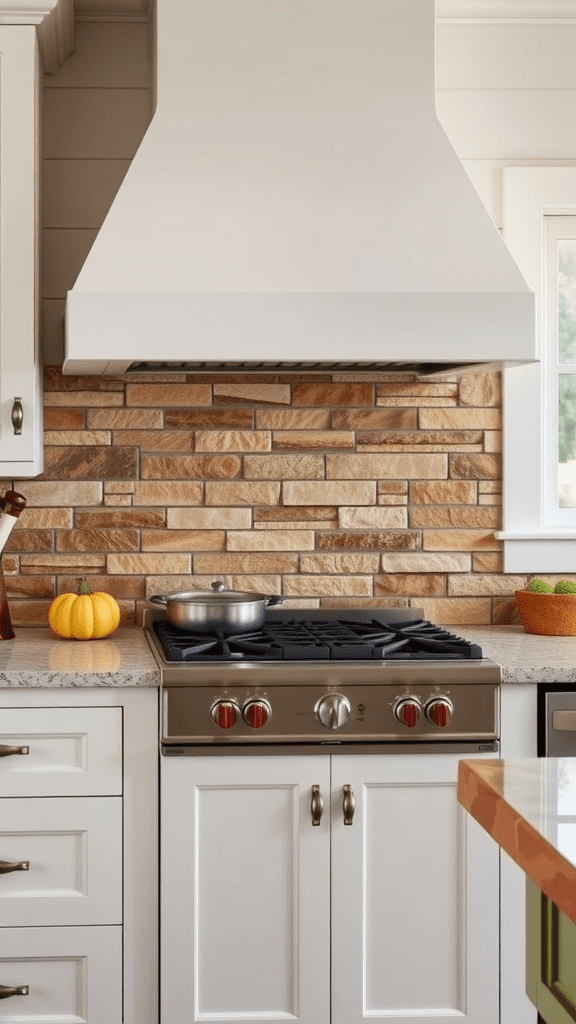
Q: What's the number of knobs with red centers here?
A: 4